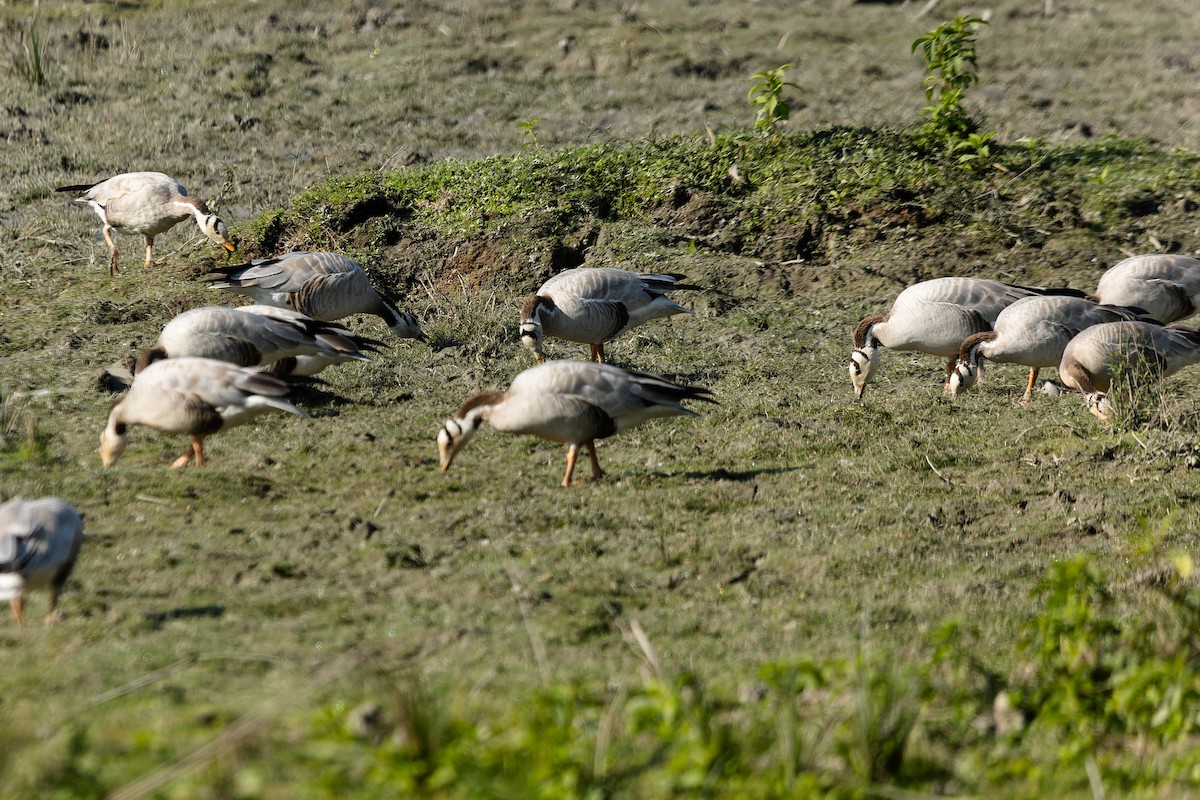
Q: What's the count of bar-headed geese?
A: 12